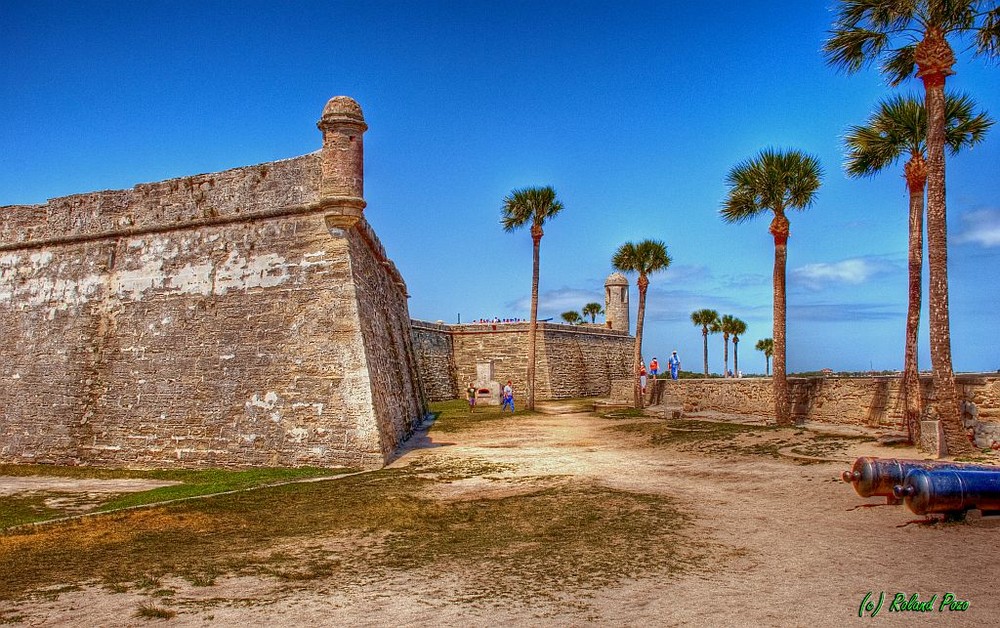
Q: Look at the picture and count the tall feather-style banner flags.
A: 0